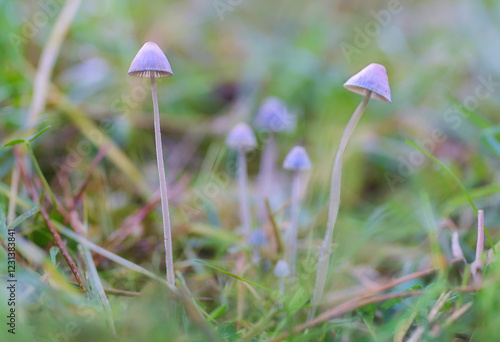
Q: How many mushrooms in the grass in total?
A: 7